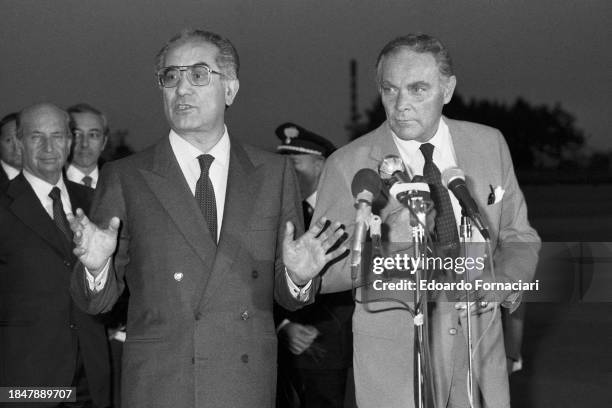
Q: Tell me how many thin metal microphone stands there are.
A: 2